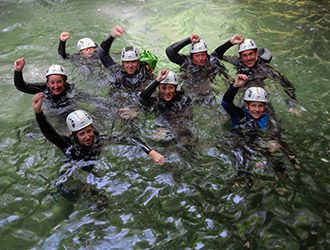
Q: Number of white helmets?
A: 8